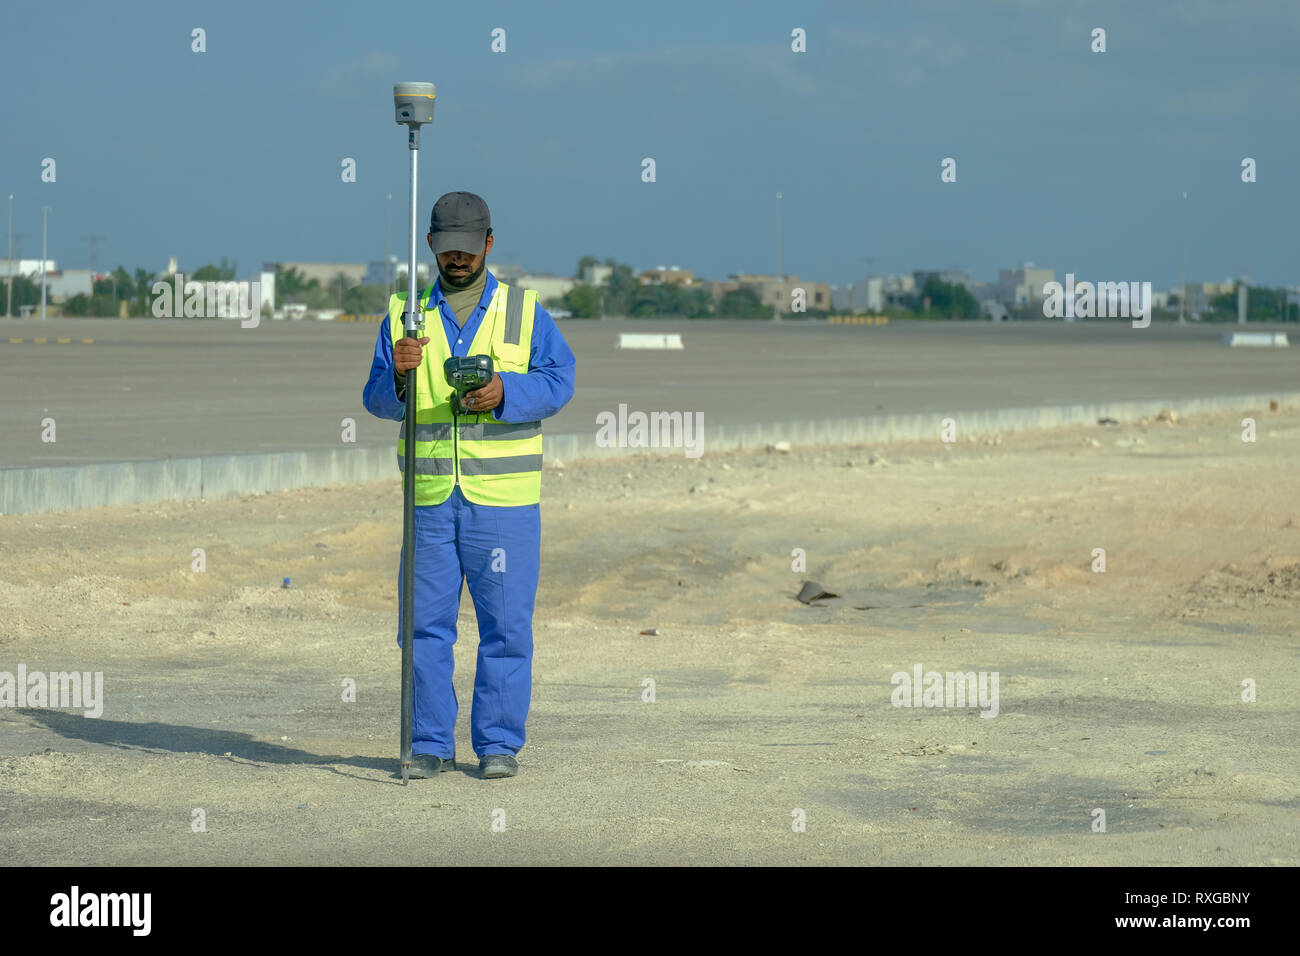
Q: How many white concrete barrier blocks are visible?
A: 2